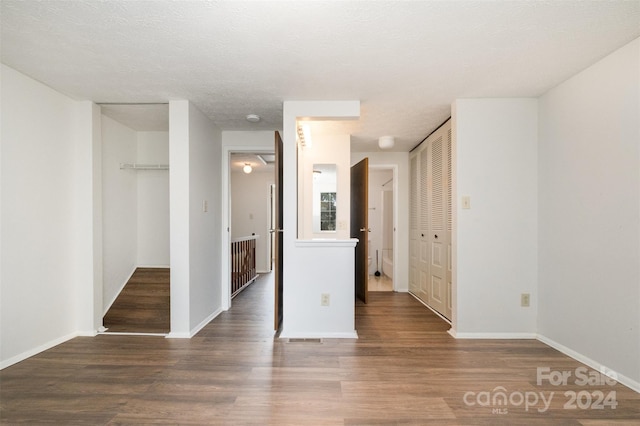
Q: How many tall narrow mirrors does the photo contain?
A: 1